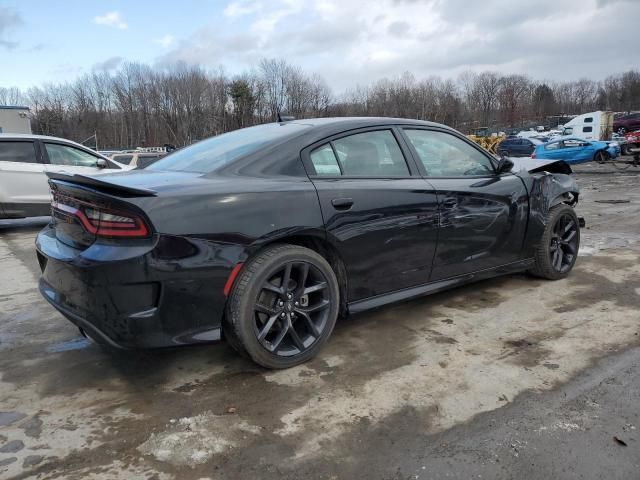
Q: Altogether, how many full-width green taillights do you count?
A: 0